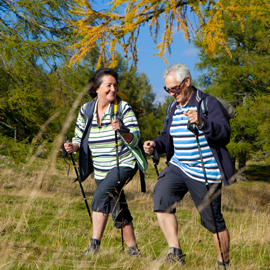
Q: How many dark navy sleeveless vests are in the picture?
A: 1